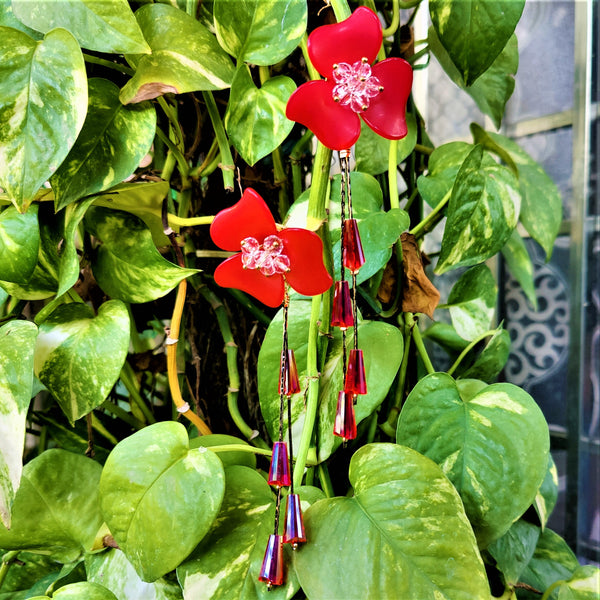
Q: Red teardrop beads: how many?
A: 8